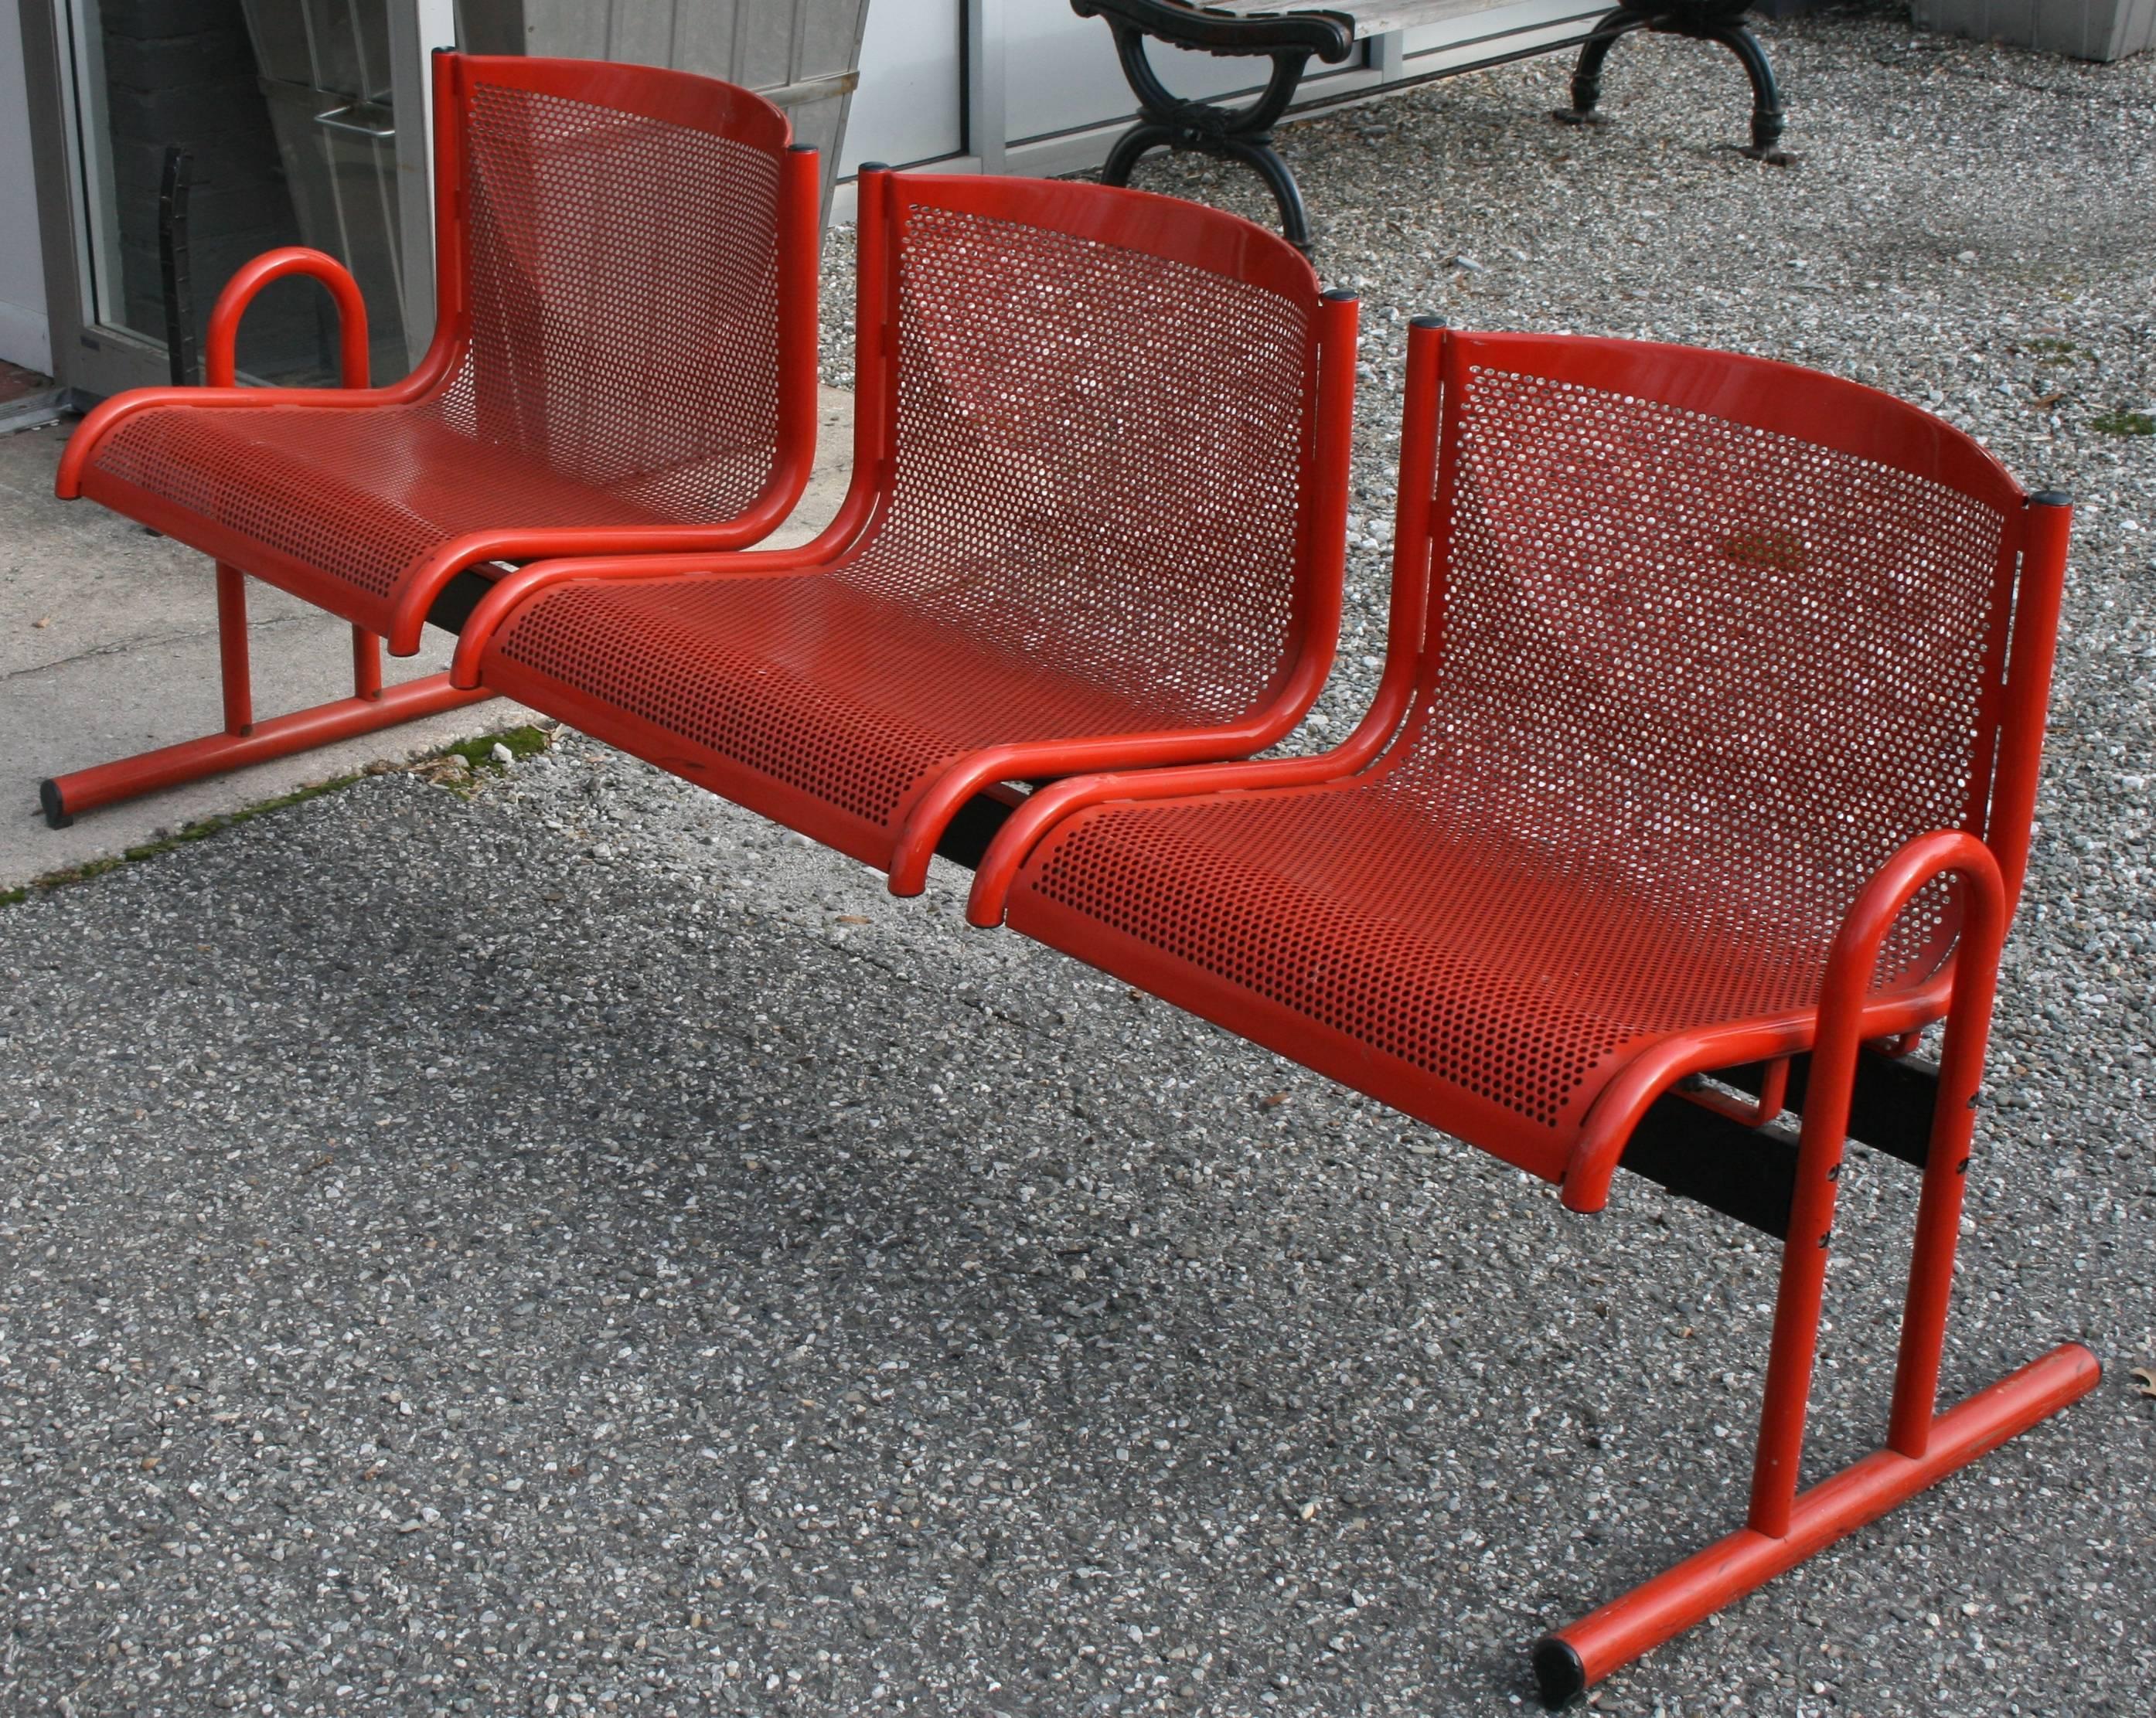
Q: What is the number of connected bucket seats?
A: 3